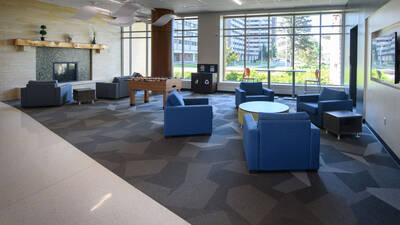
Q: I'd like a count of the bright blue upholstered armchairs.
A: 4